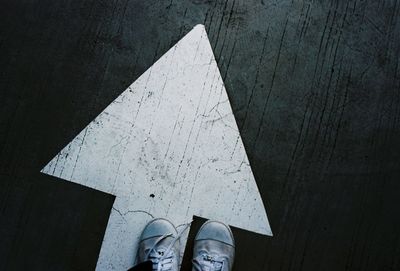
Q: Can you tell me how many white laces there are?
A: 2